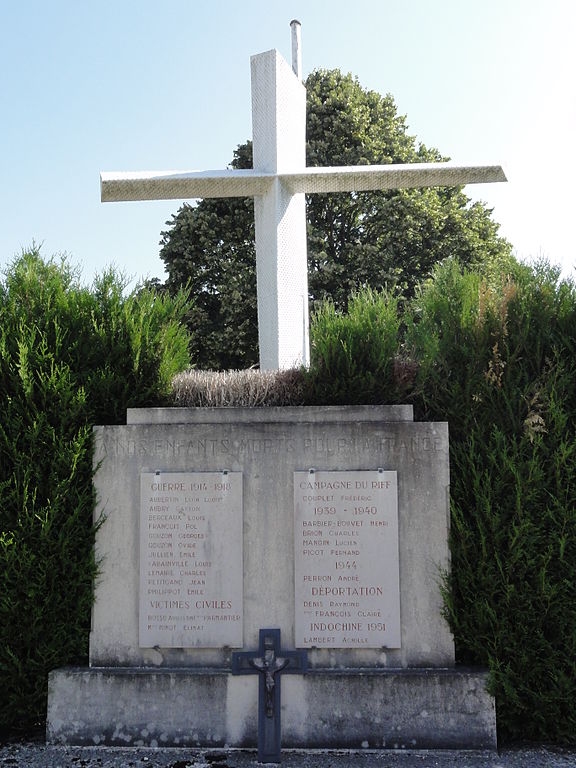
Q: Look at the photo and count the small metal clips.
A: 8